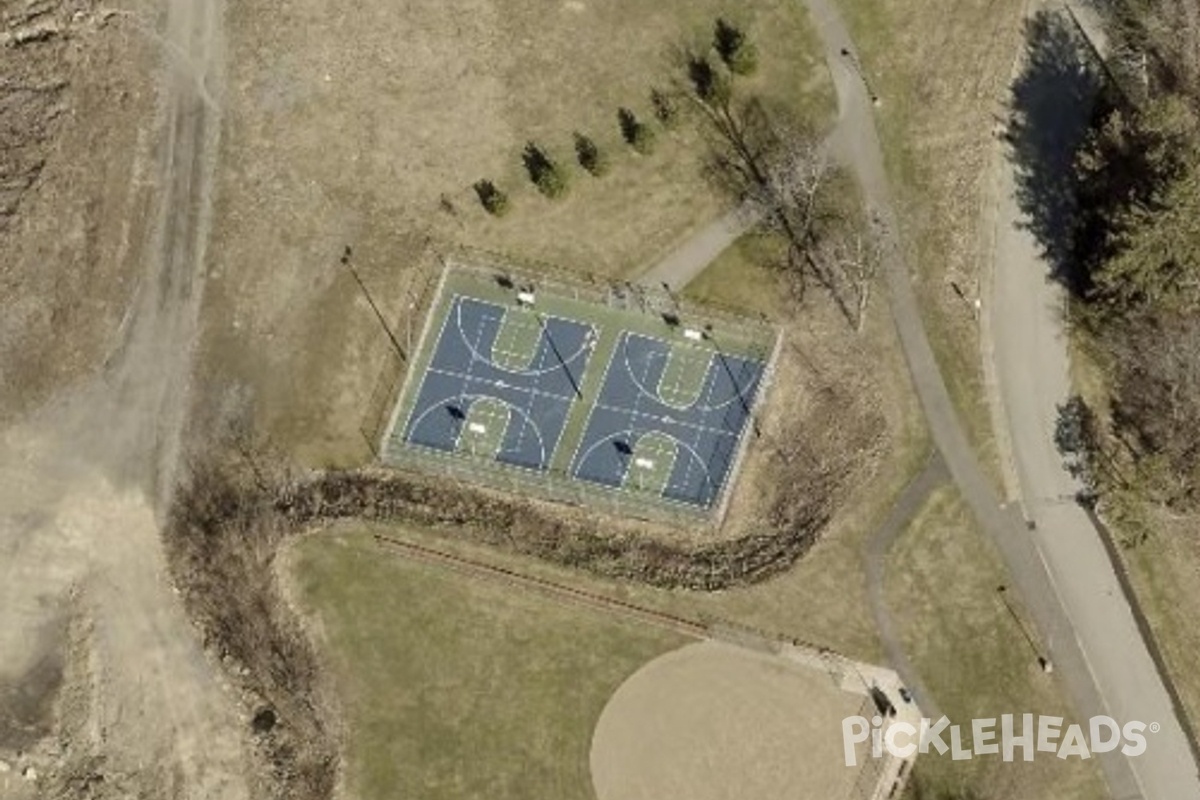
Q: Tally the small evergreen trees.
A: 7